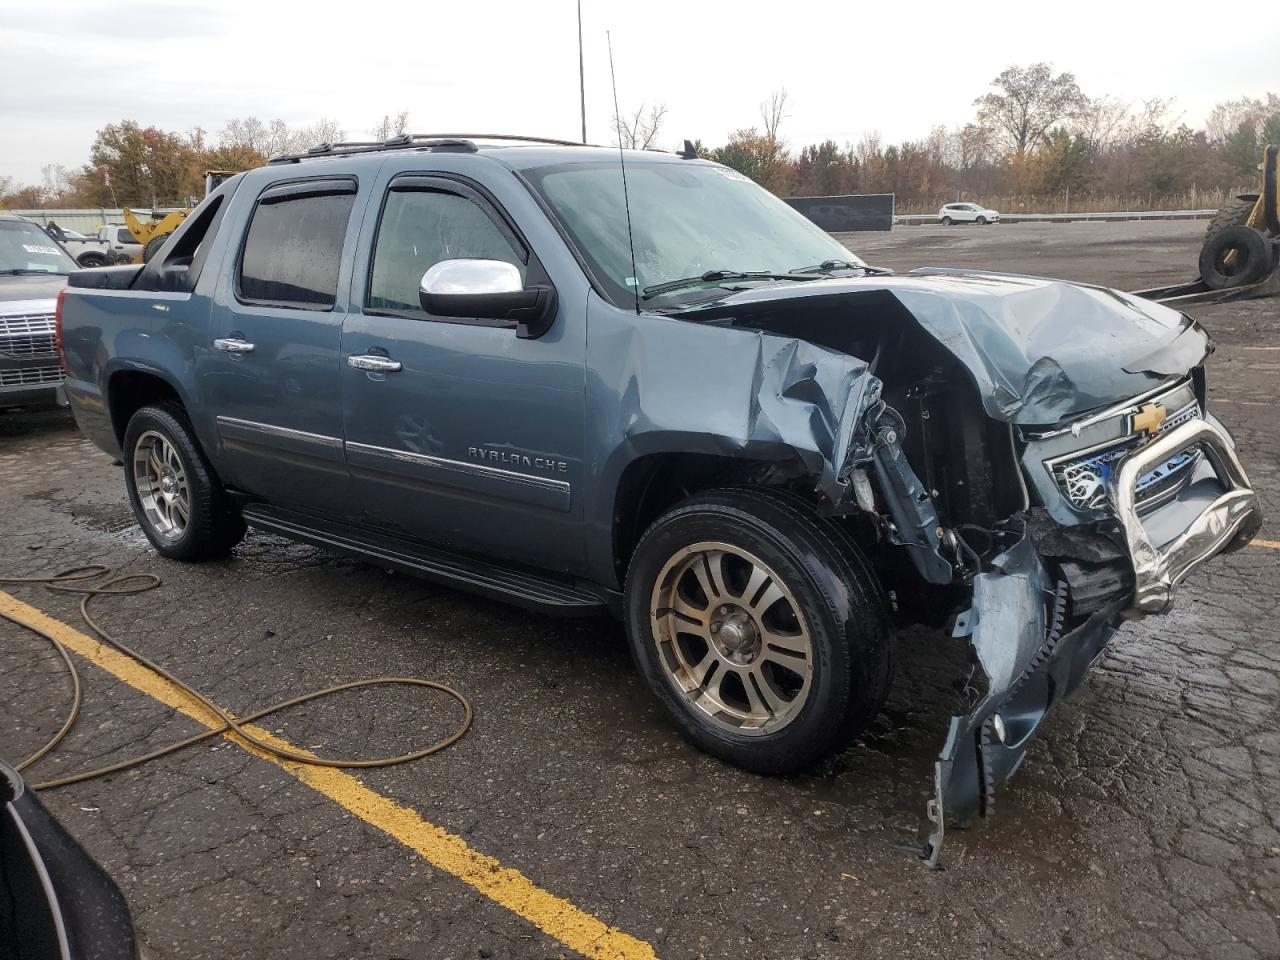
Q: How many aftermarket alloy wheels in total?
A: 2